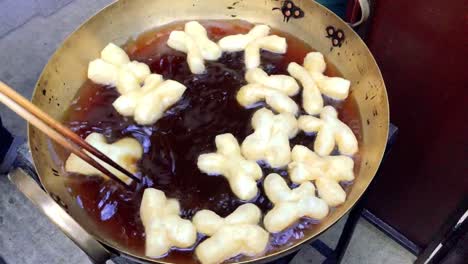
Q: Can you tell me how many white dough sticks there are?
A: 14